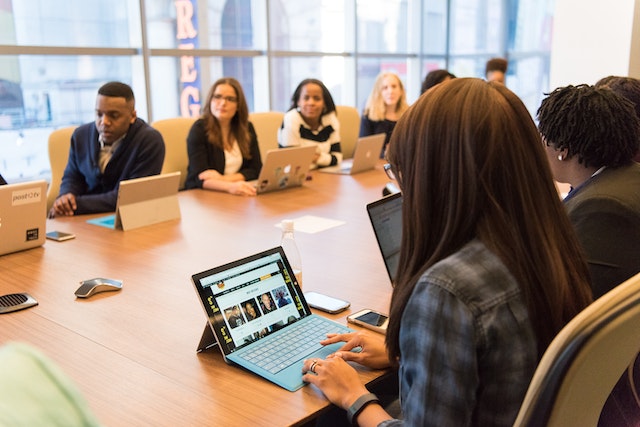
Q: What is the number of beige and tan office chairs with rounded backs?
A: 5